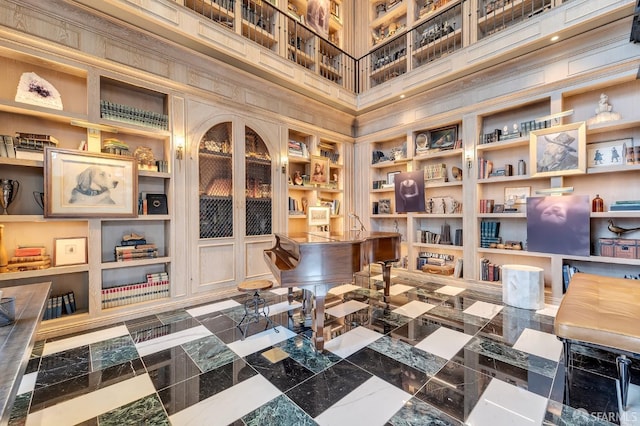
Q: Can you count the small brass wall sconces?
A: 3